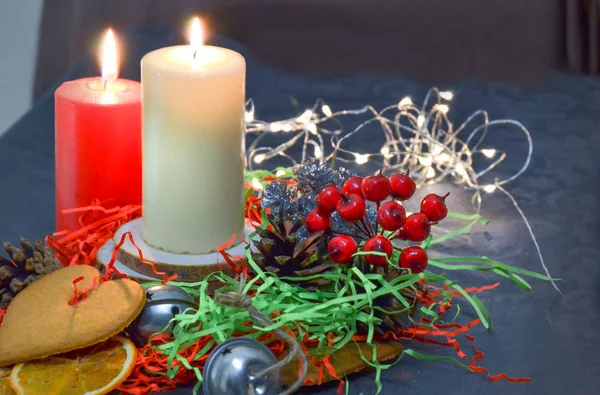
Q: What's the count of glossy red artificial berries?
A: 12